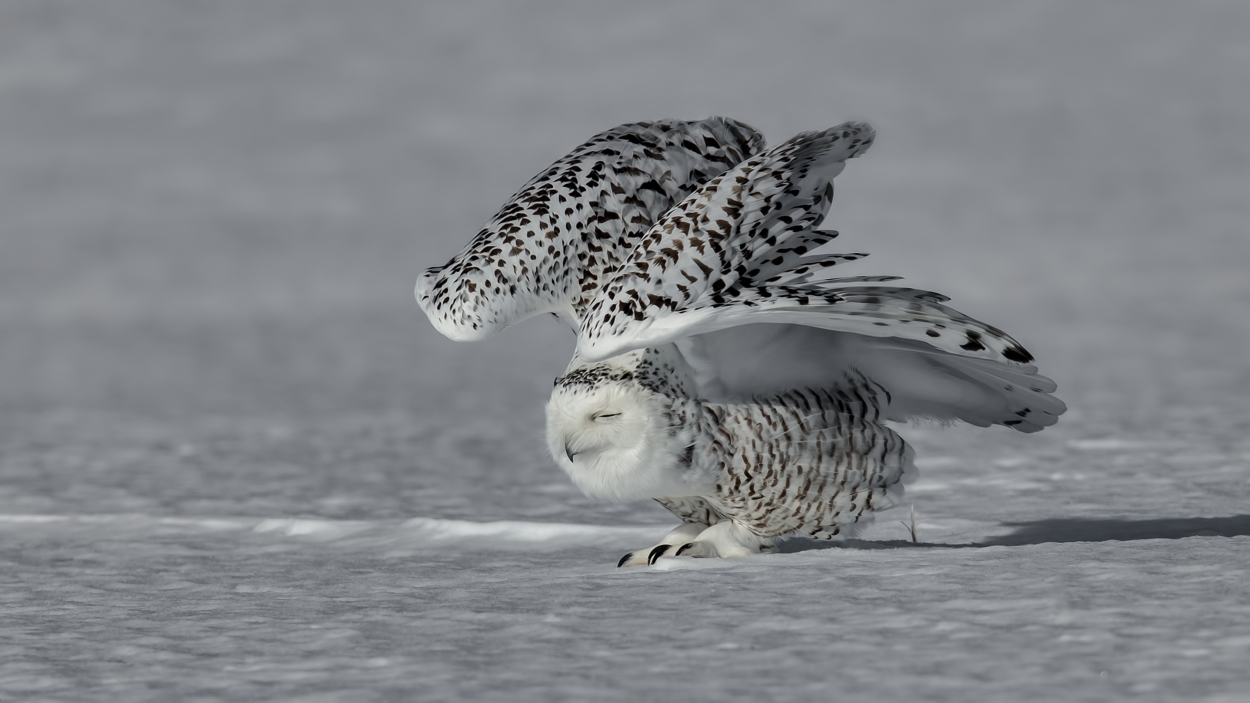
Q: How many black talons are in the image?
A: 4